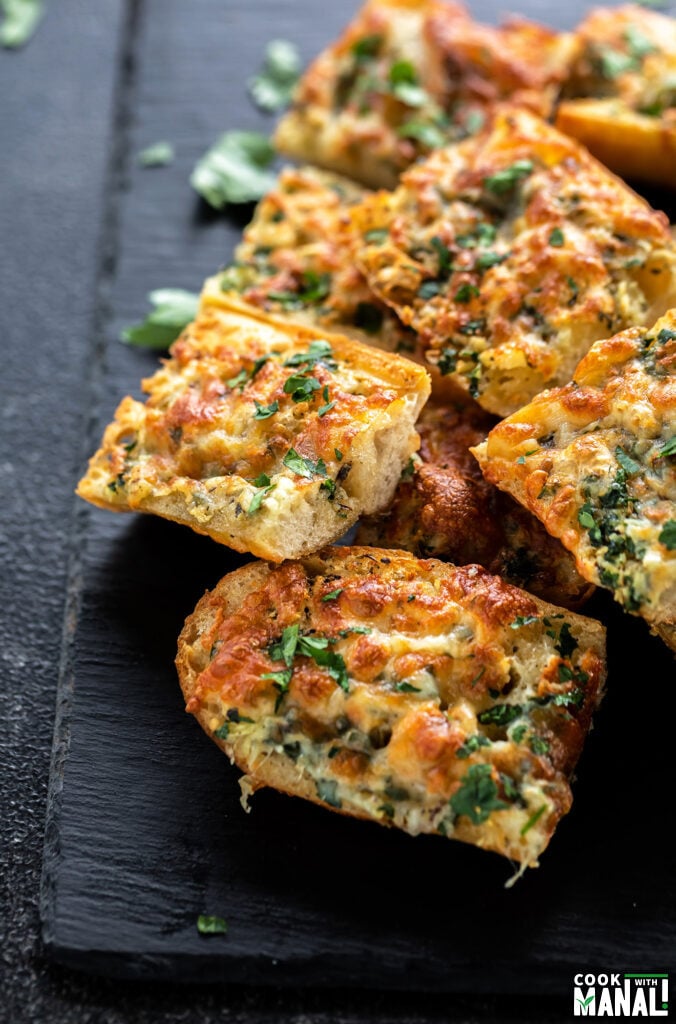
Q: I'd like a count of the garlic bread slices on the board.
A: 8